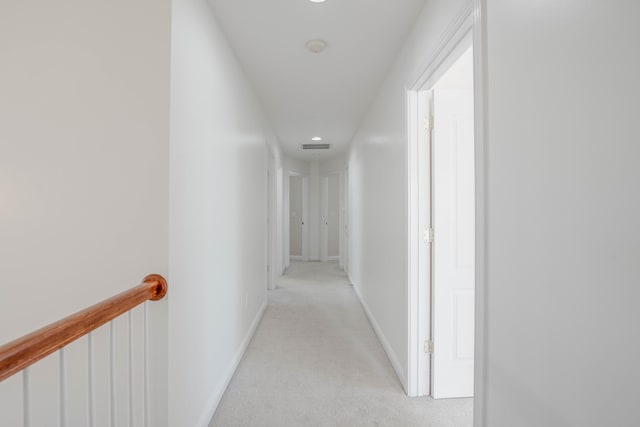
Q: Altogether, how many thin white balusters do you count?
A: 6